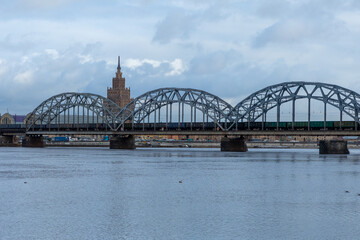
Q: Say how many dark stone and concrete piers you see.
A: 4